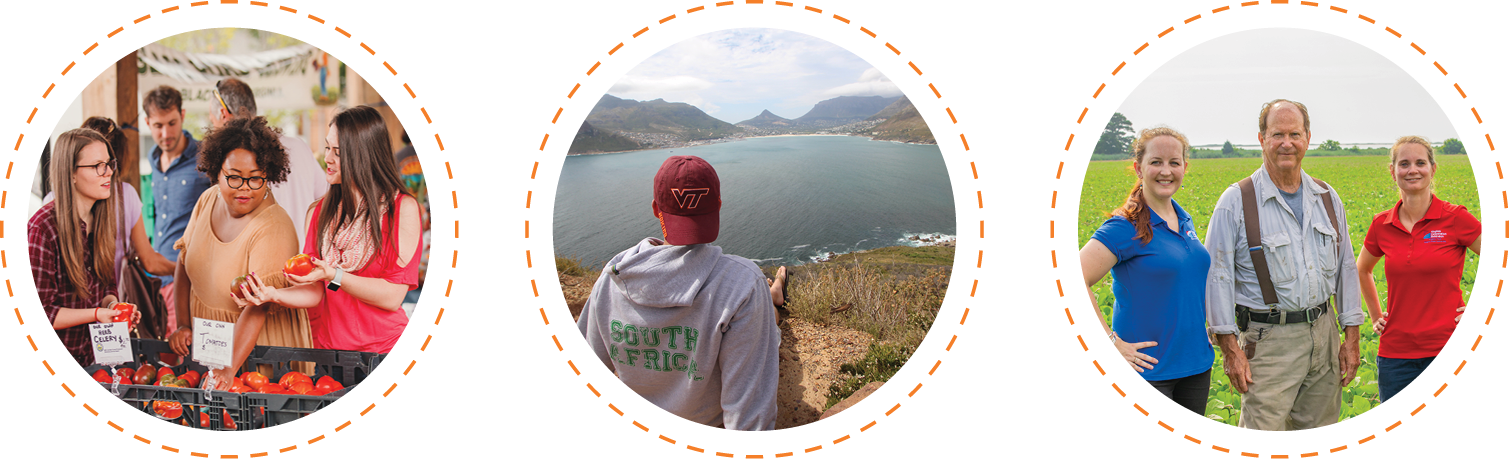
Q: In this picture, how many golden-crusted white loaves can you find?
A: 0